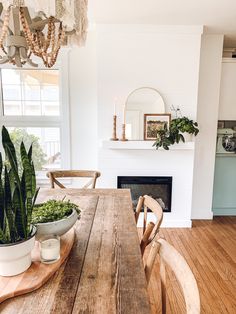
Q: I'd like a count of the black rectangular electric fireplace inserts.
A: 1